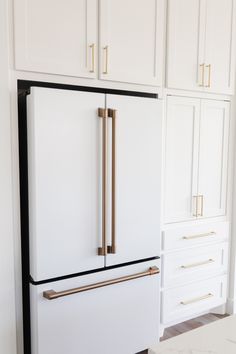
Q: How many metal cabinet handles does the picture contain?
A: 9